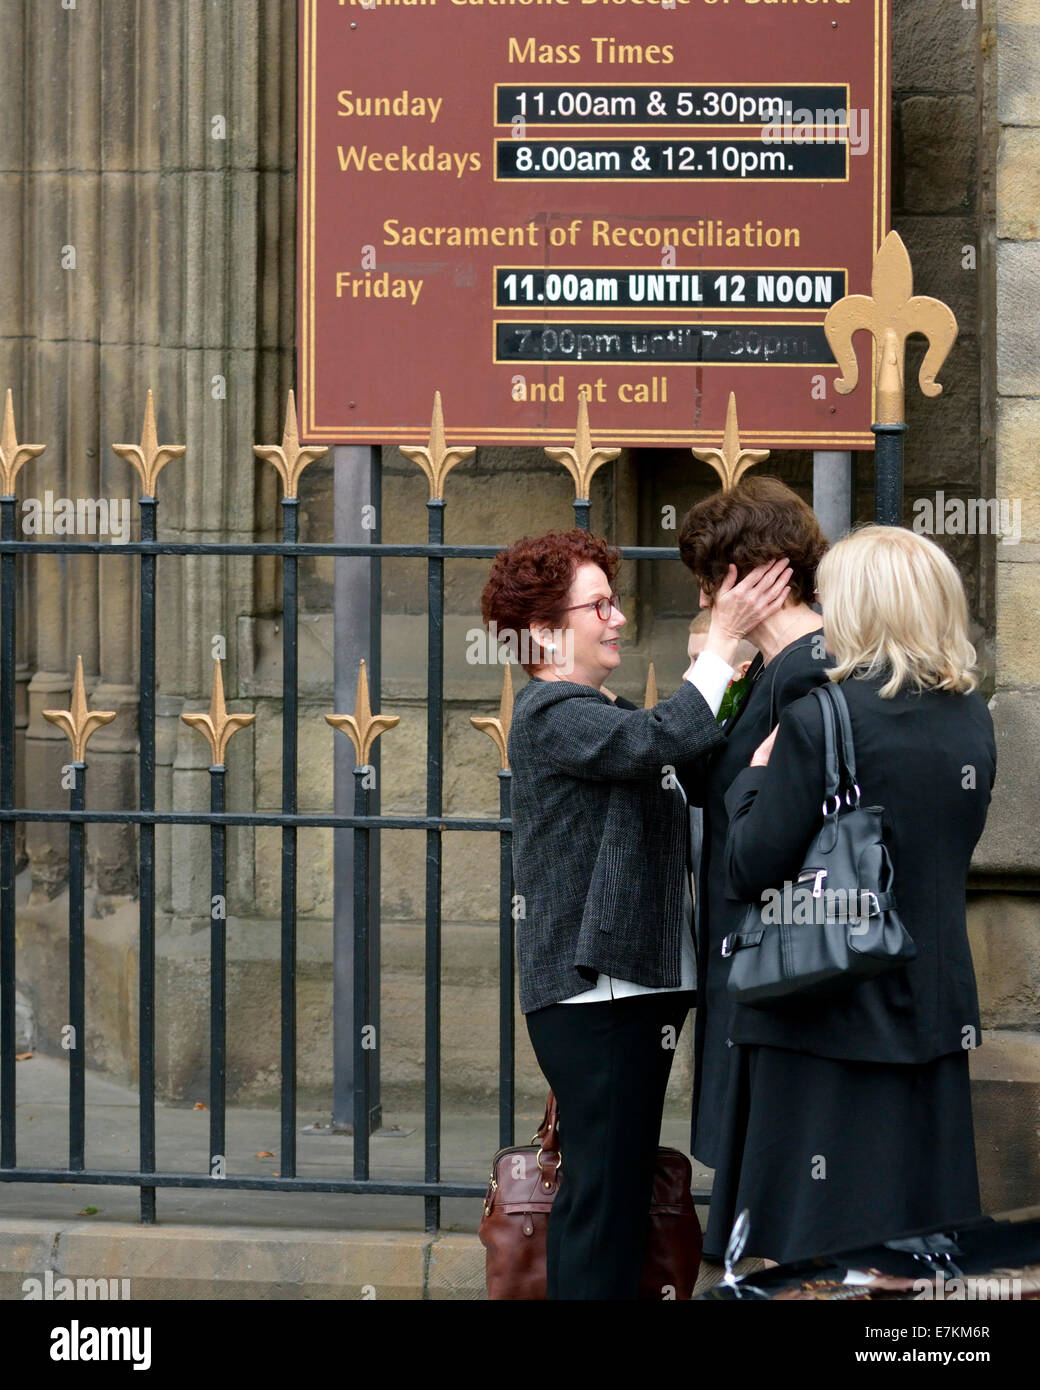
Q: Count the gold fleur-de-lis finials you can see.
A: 12